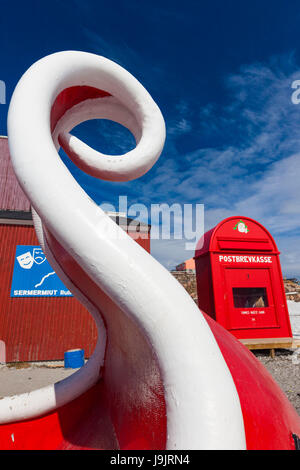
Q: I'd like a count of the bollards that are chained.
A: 0